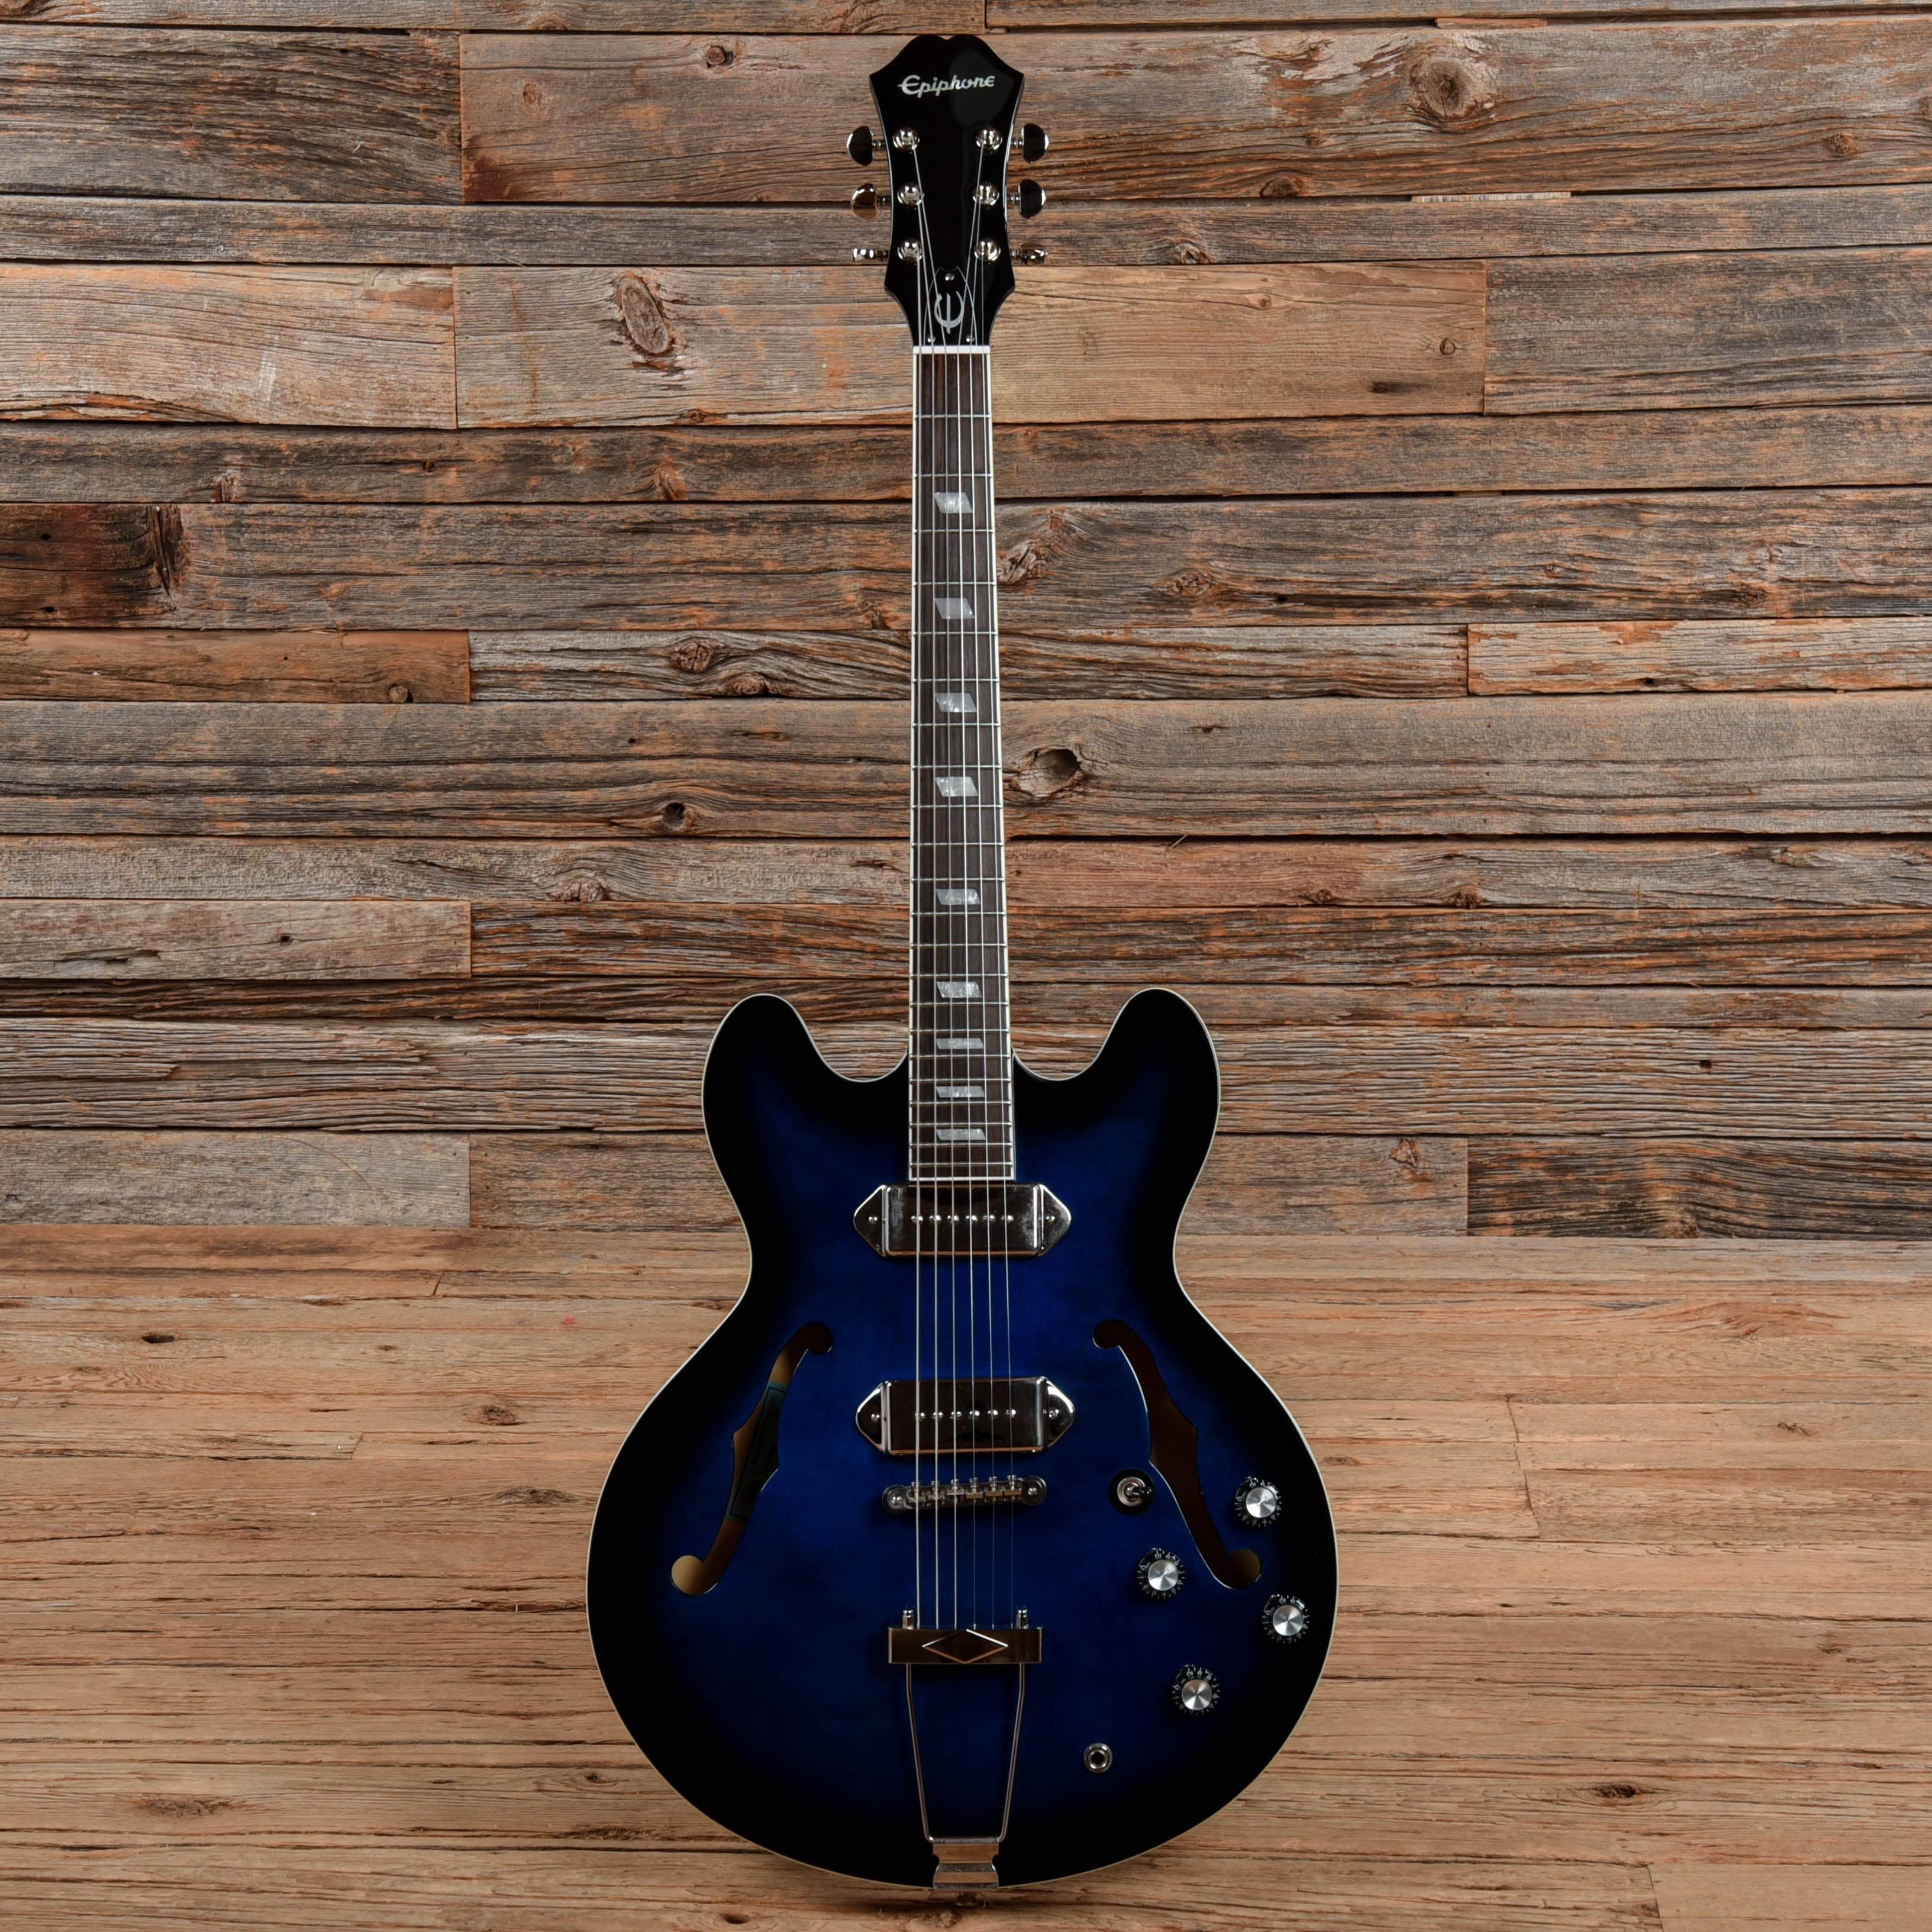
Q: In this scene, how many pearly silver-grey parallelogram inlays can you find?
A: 9